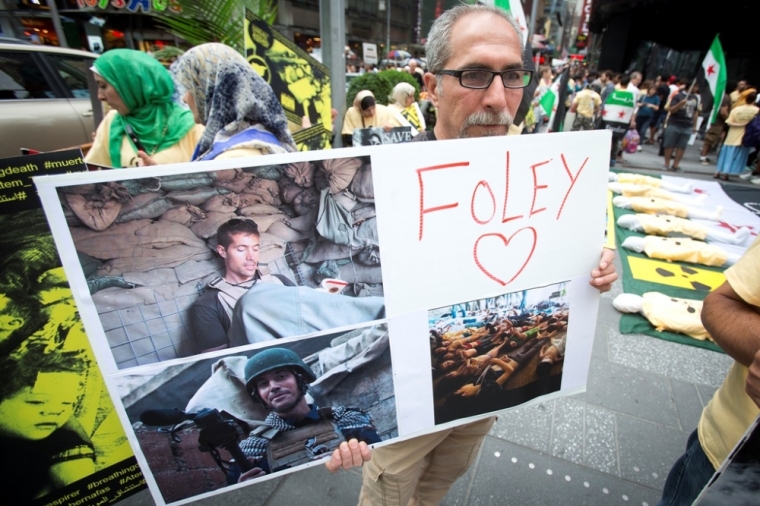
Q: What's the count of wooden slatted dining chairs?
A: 0